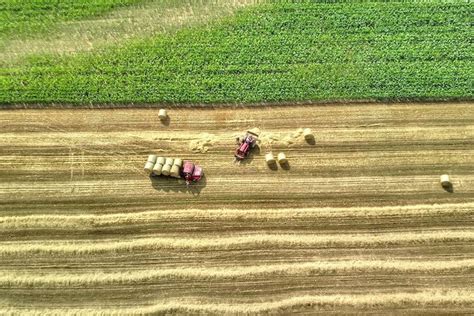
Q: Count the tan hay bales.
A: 13